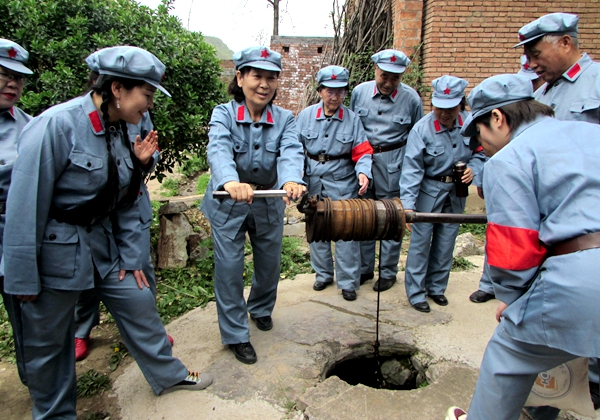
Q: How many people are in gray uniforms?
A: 10